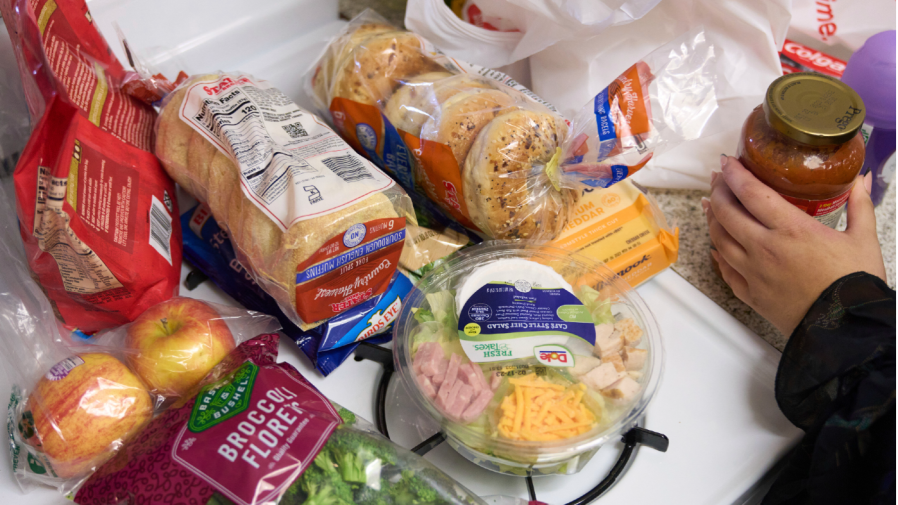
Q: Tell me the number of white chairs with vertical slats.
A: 0